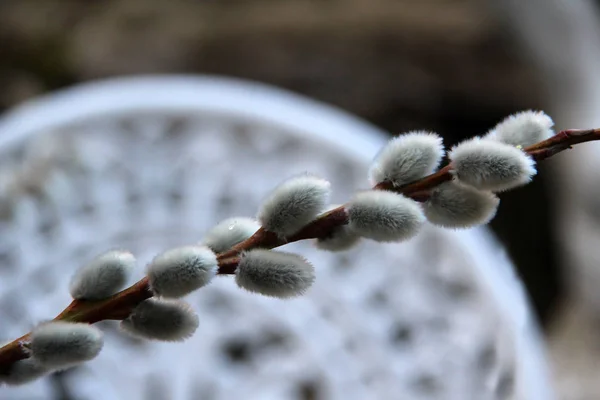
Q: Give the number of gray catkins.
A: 14